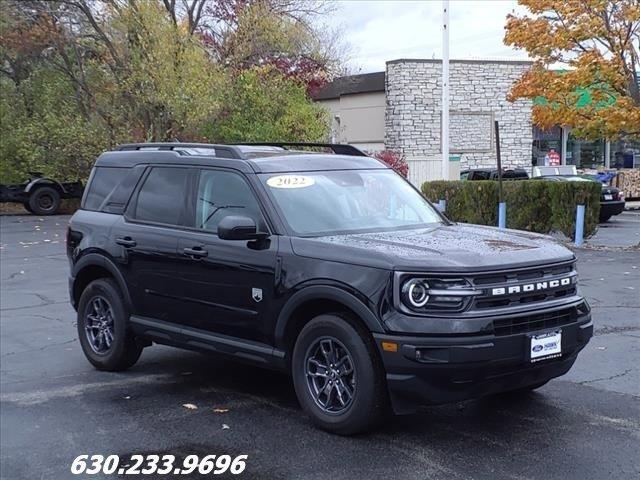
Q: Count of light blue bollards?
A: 3